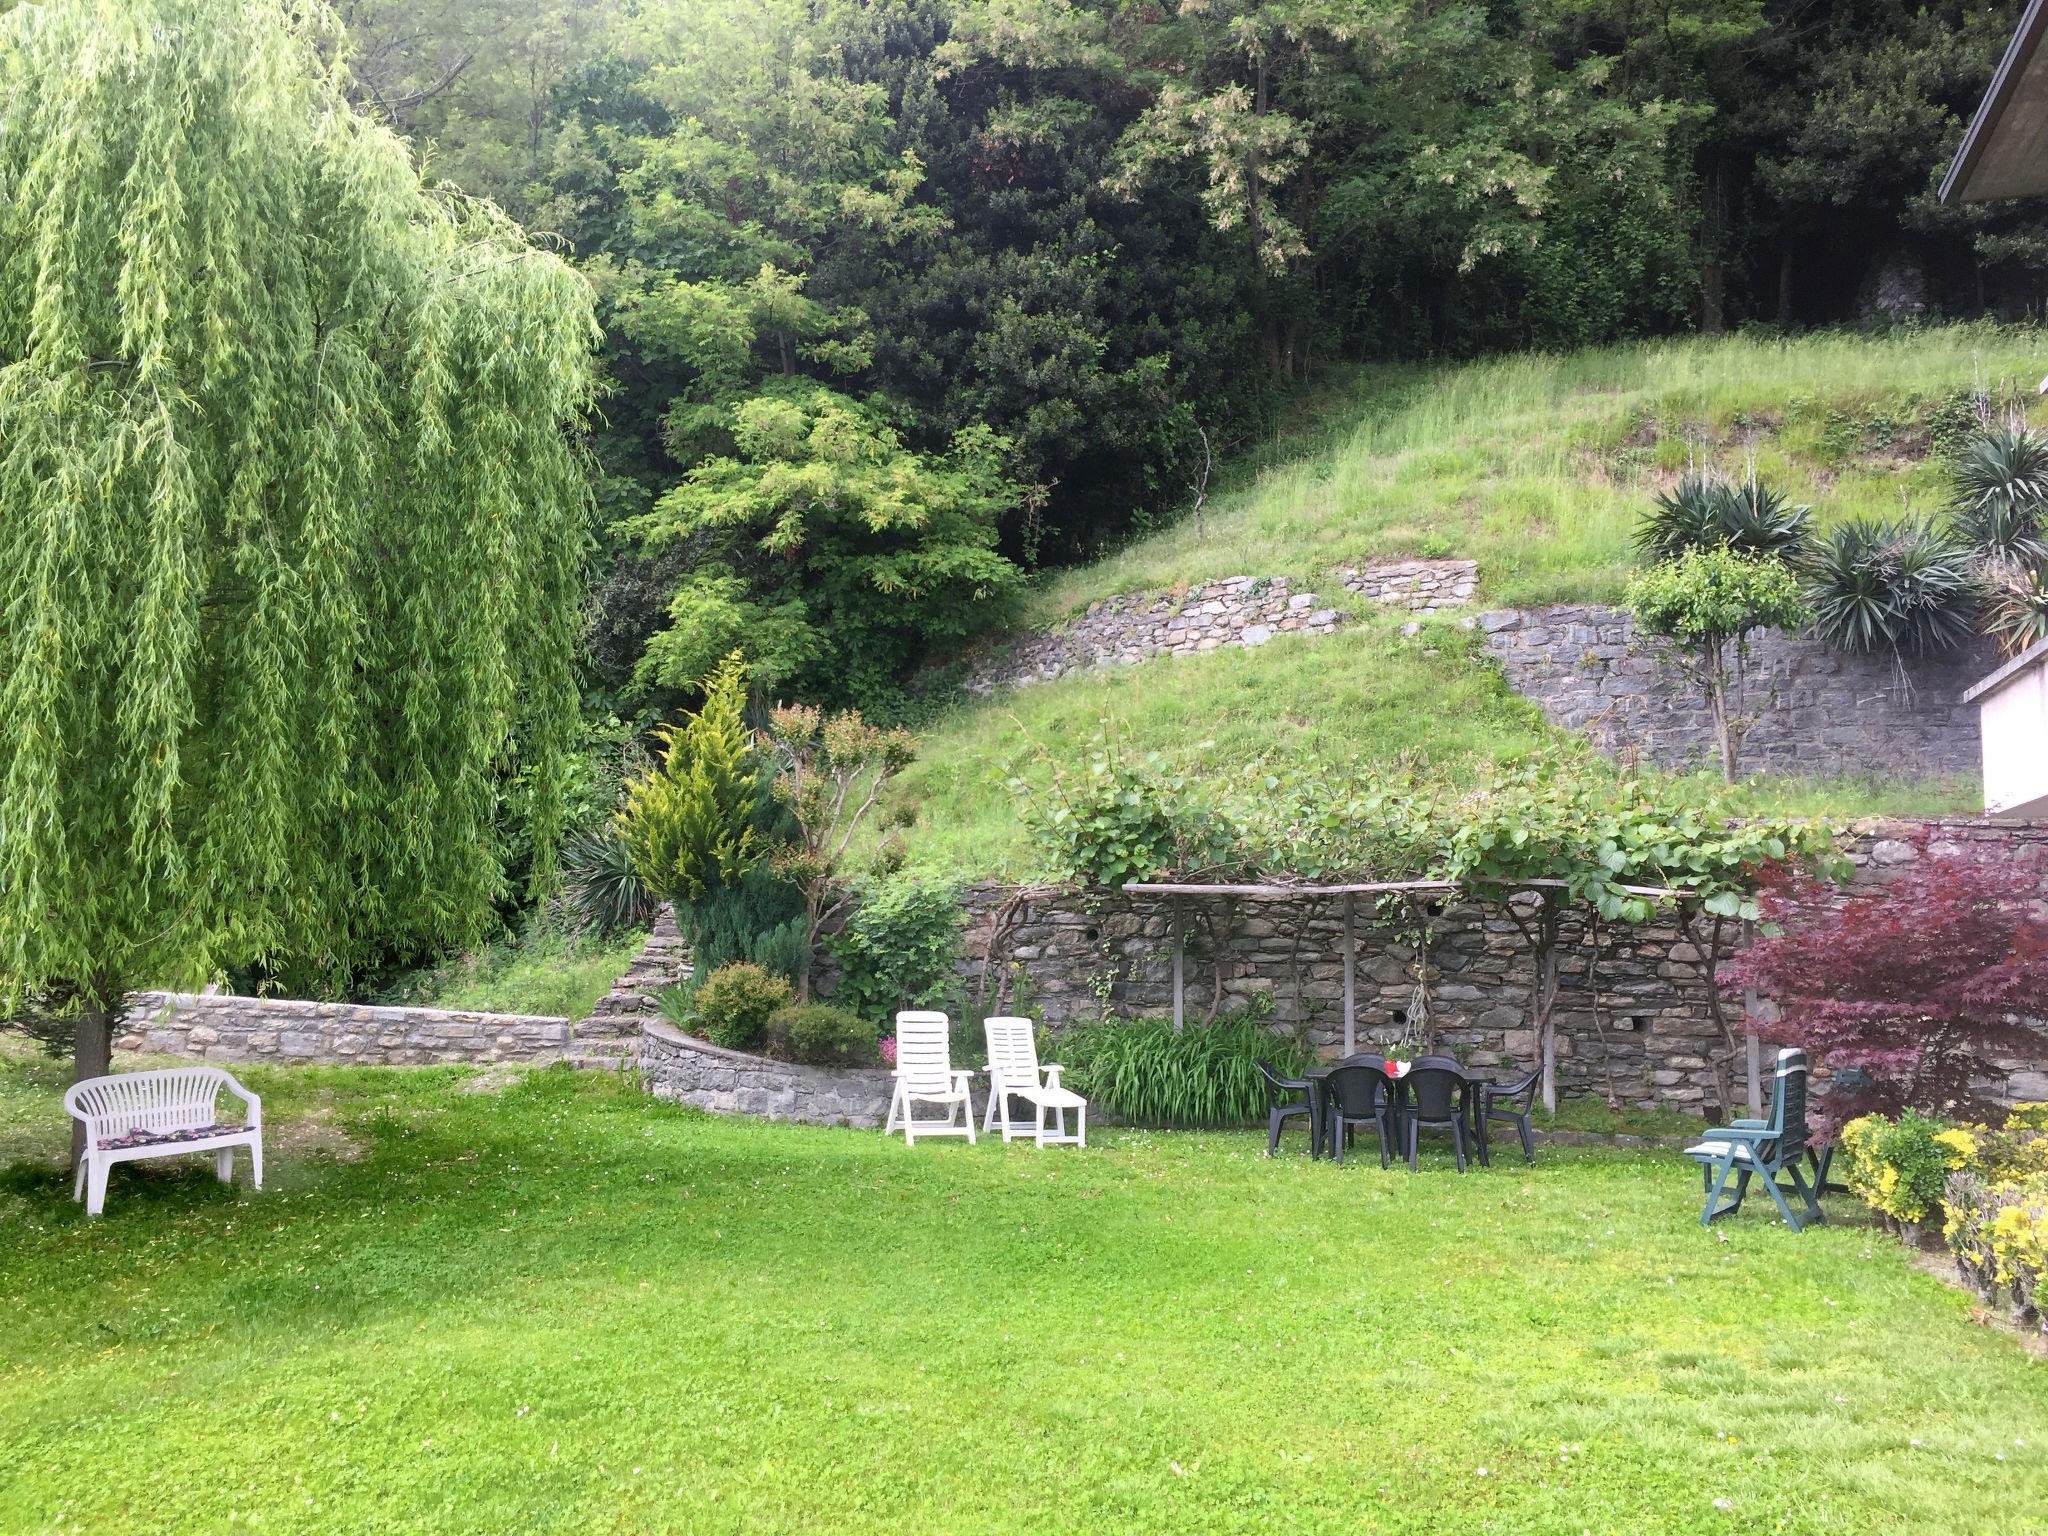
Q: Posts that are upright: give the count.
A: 4